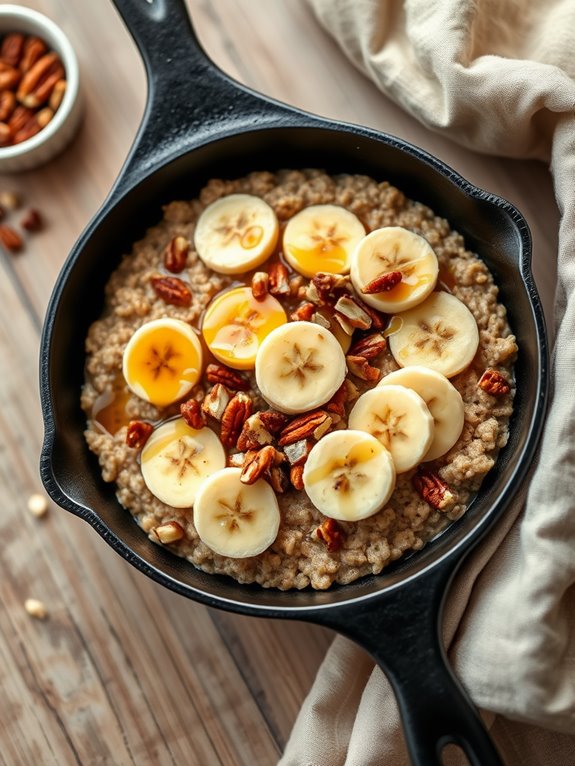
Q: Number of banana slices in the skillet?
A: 12